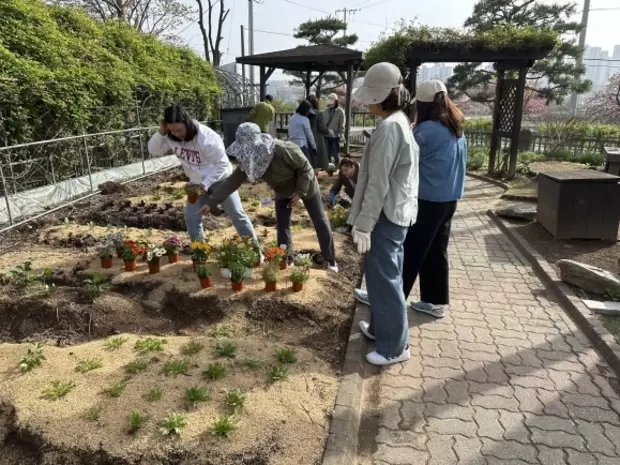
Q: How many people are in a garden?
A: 9